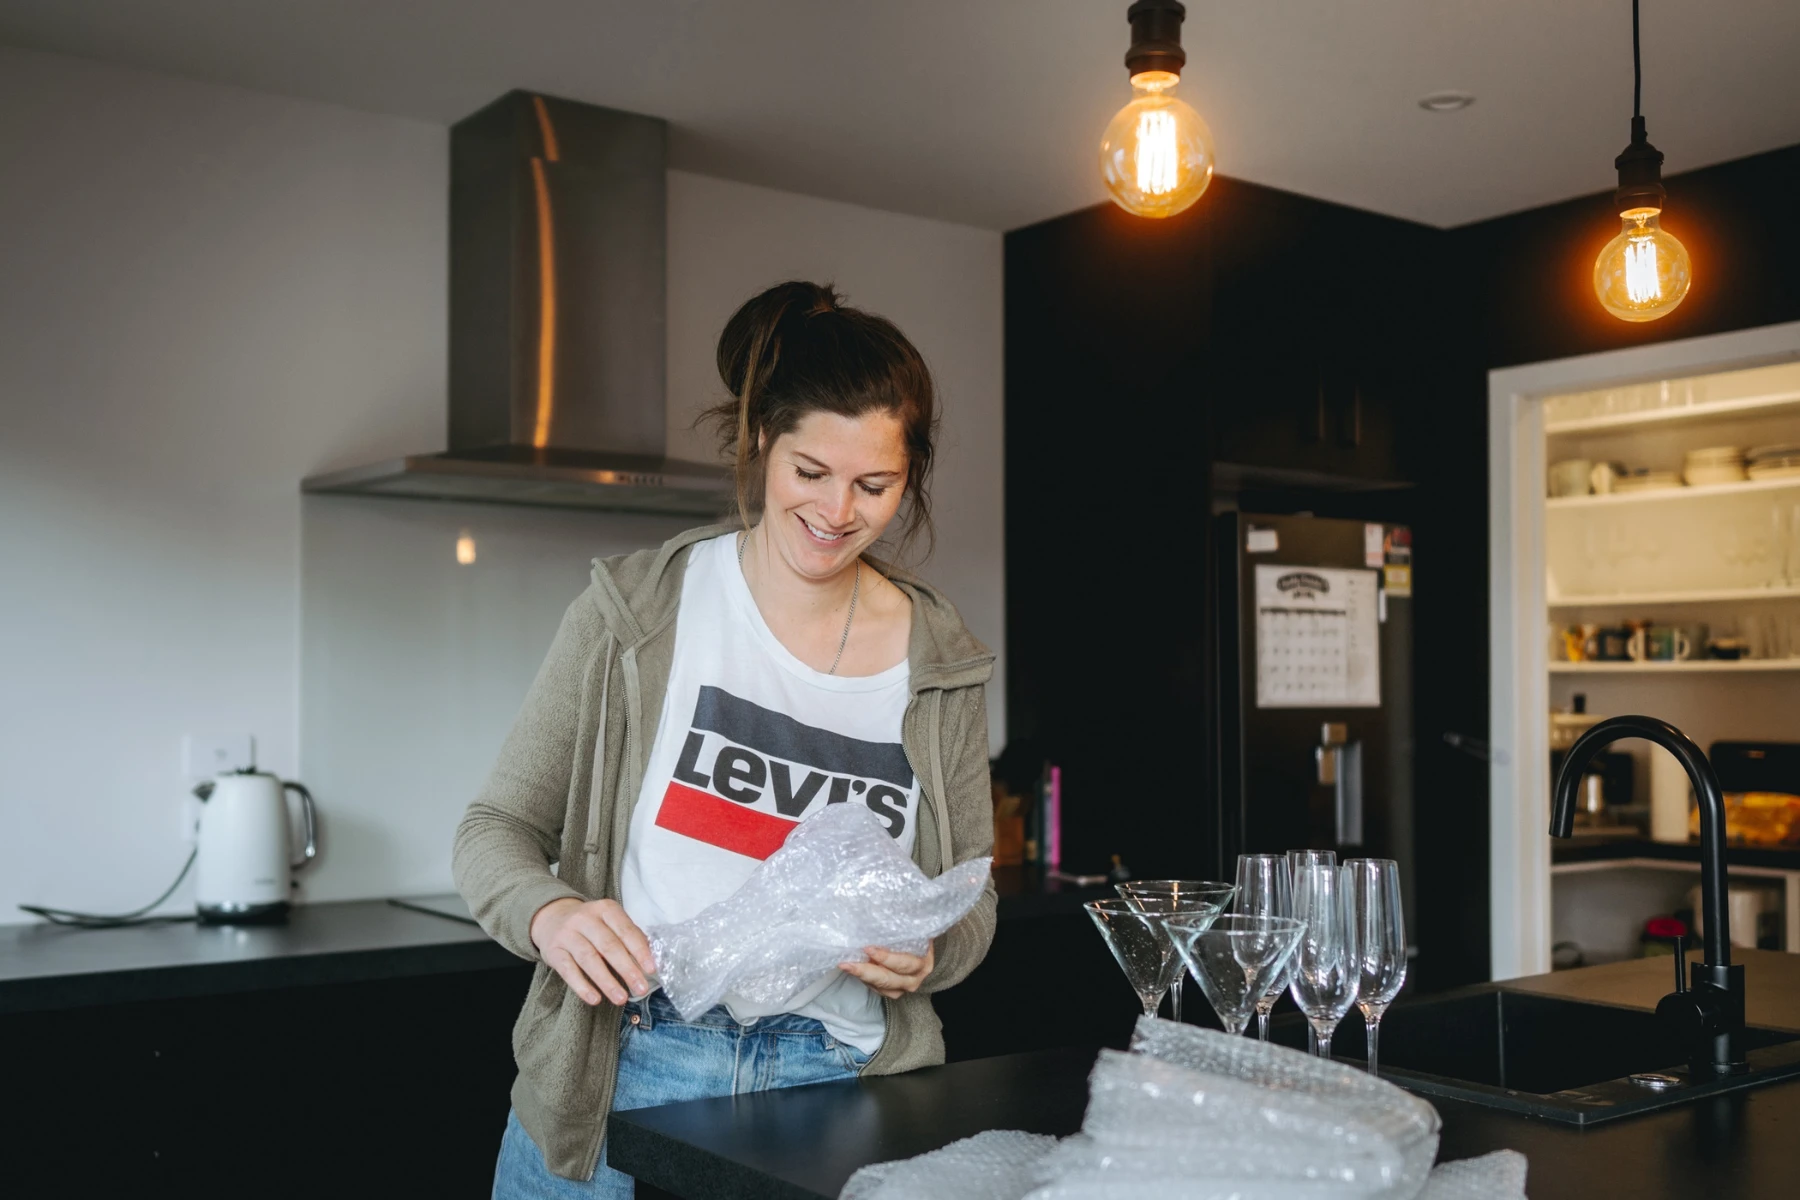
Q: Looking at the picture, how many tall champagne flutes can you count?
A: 4